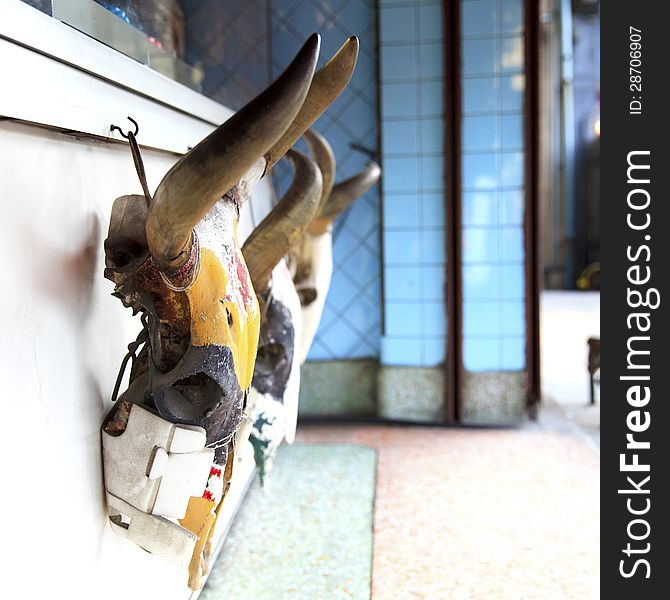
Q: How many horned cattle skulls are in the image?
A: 3